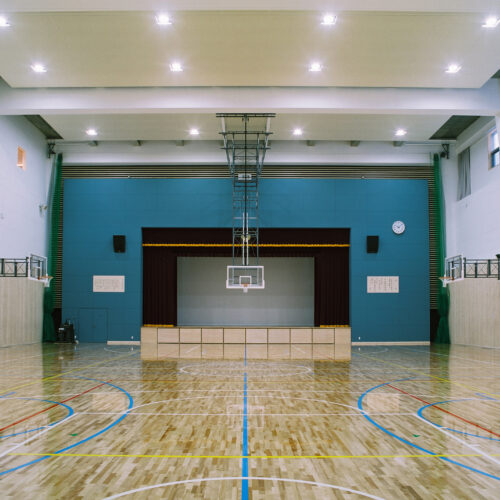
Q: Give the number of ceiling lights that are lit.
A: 12